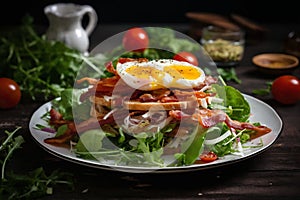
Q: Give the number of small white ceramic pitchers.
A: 1